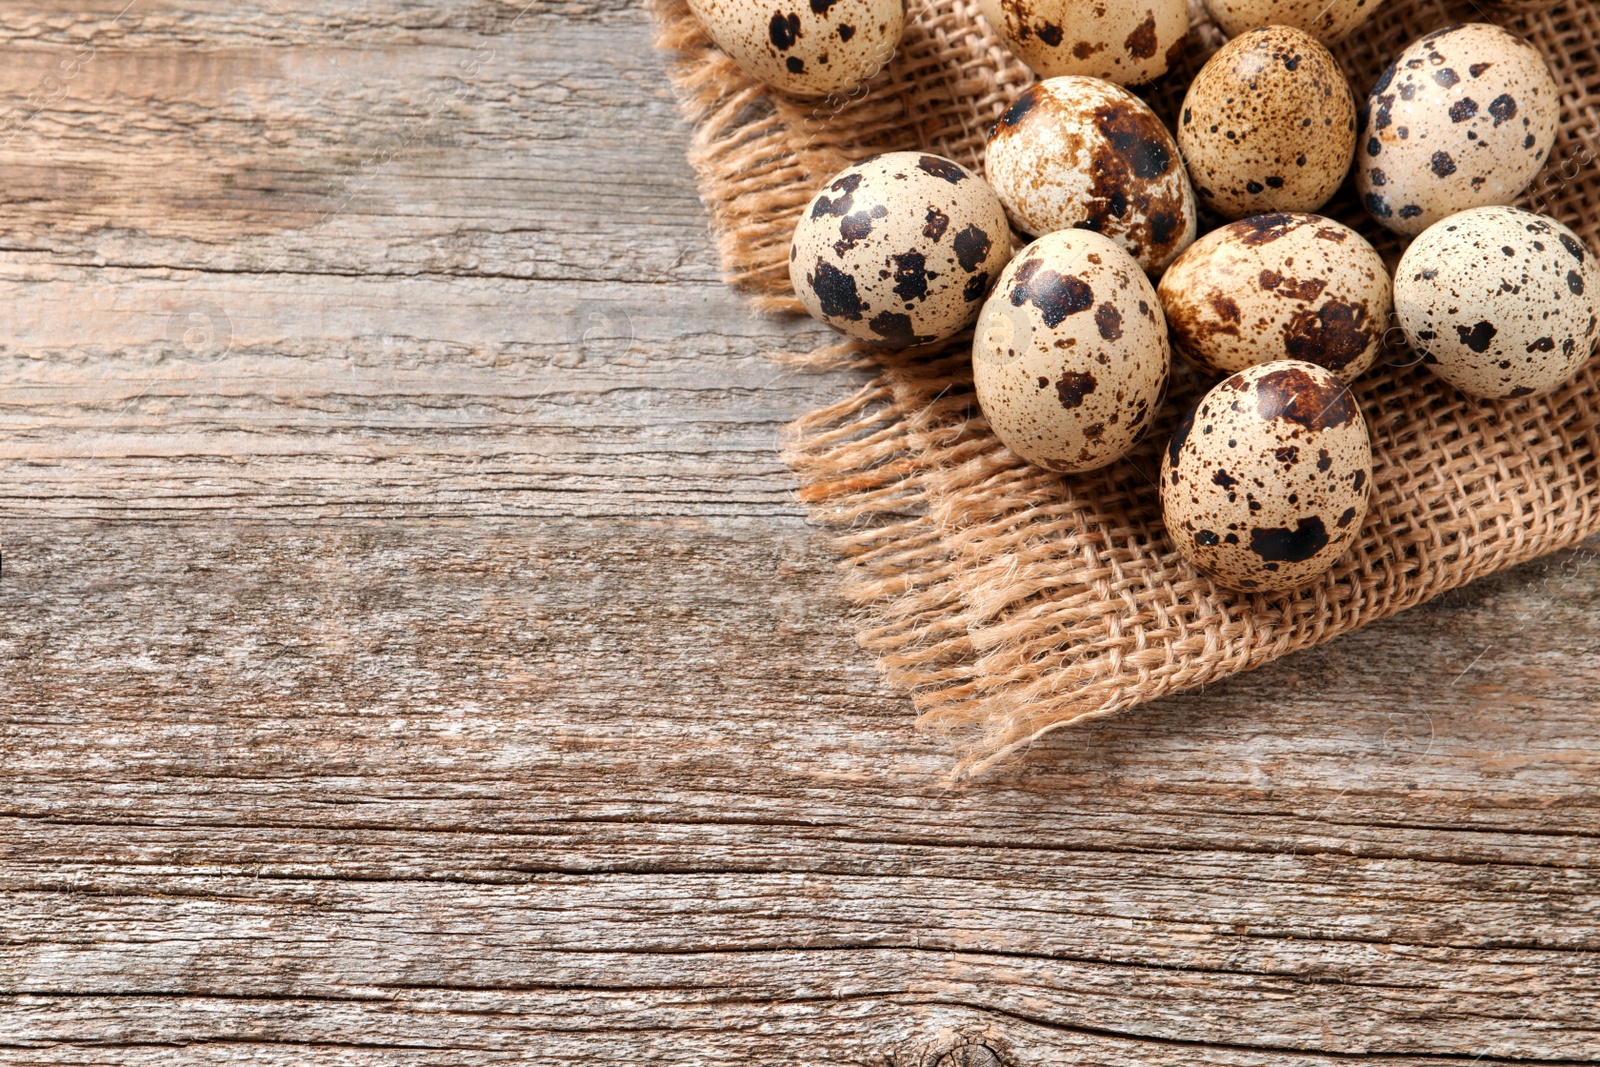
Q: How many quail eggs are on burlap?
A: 11